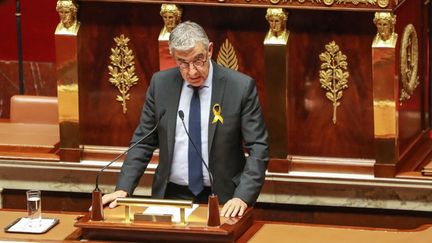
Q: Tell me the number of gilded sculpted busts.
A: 4